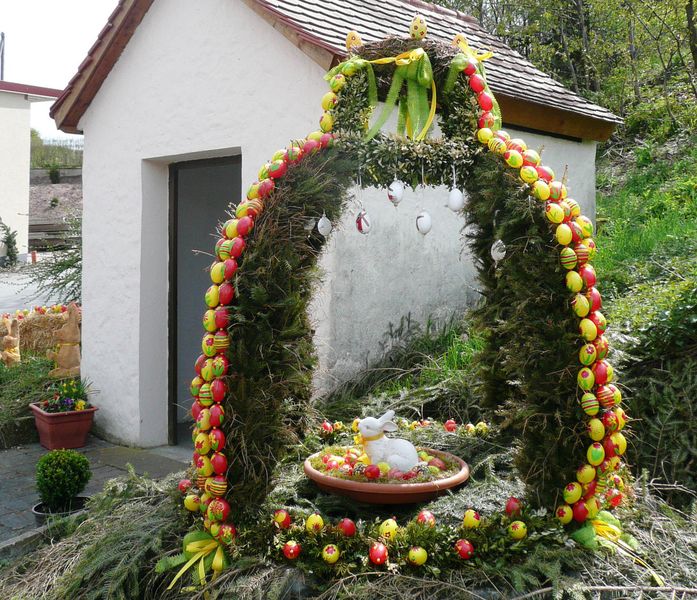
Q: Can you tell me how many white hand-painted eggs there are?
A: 6